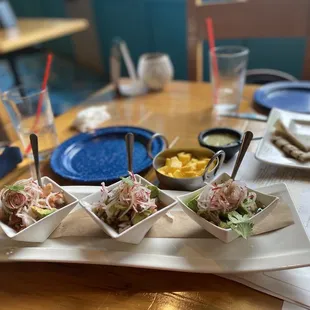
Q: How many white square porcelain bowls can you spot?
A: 3